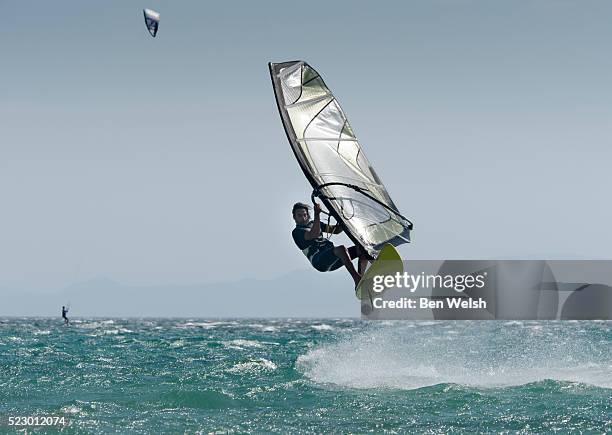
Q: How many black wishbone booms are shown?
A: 1